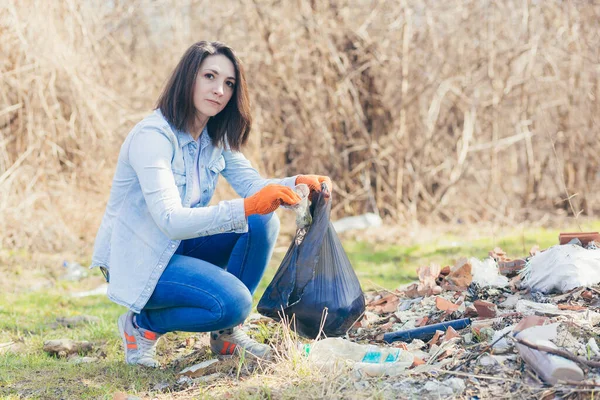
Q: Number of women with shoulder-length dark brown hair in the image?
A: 1